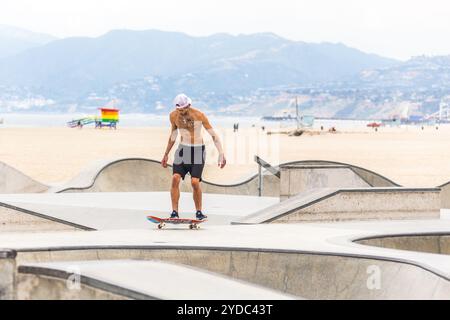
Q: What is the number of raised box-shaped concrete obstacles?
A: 2